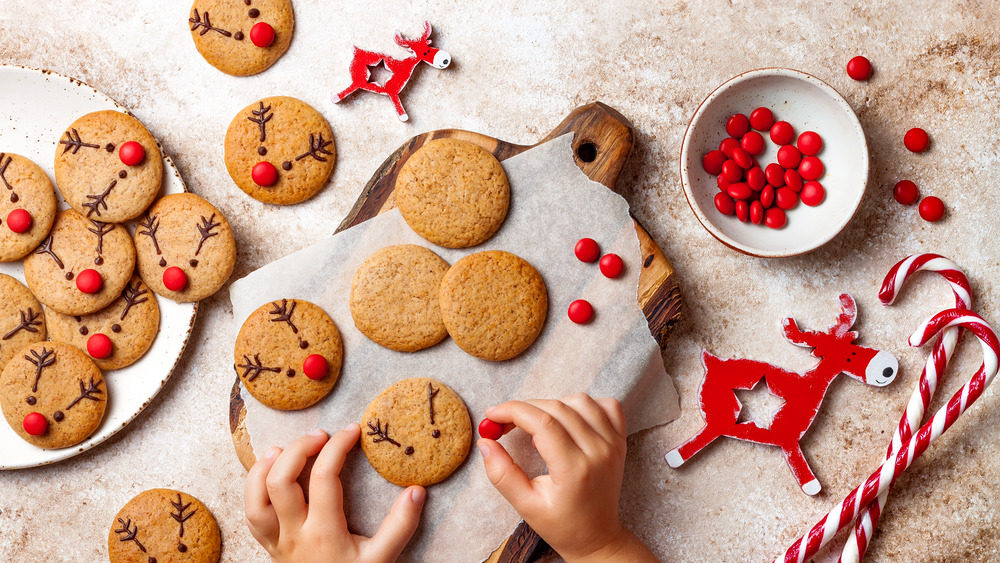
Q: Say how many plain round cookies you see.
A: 3